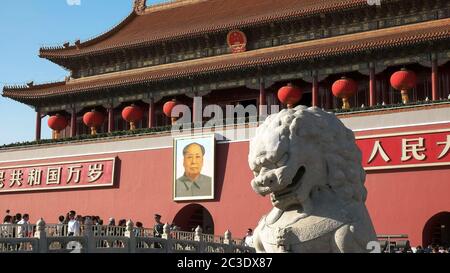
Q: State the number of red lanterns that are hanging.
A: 7